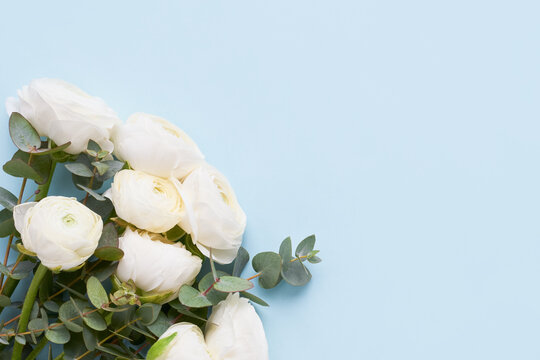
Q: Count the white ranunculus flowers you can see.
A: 8